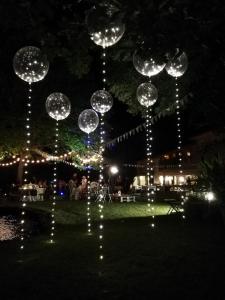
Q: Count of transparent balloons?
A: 8